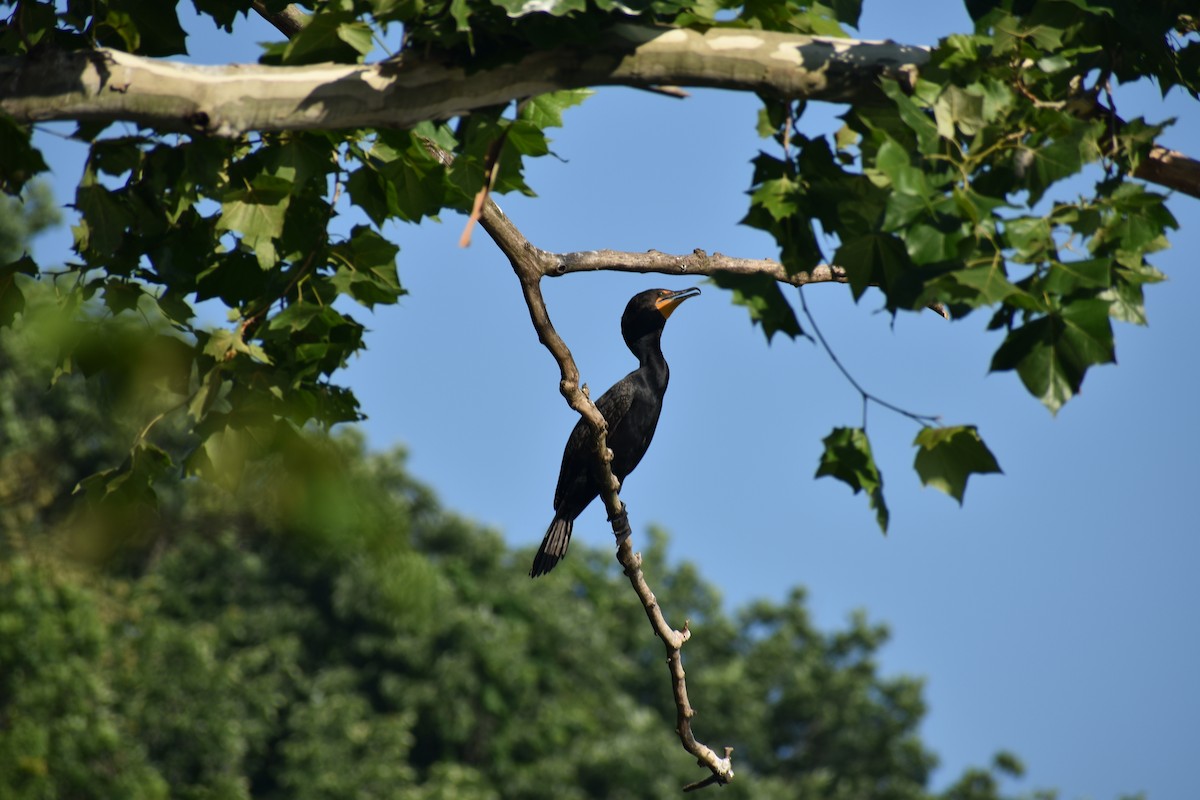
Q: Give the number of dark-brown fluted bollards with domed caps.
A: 0